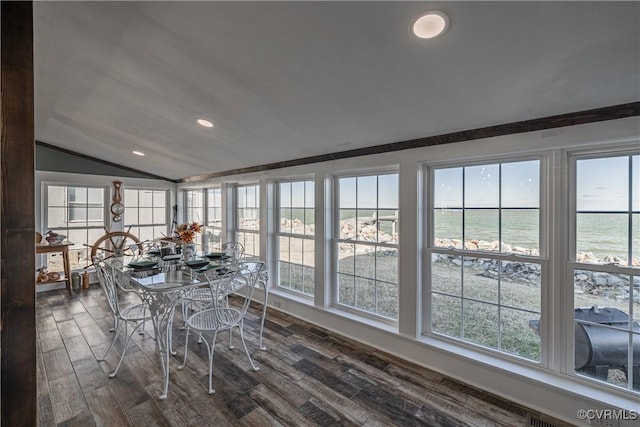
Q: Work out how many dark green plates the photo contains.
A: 4